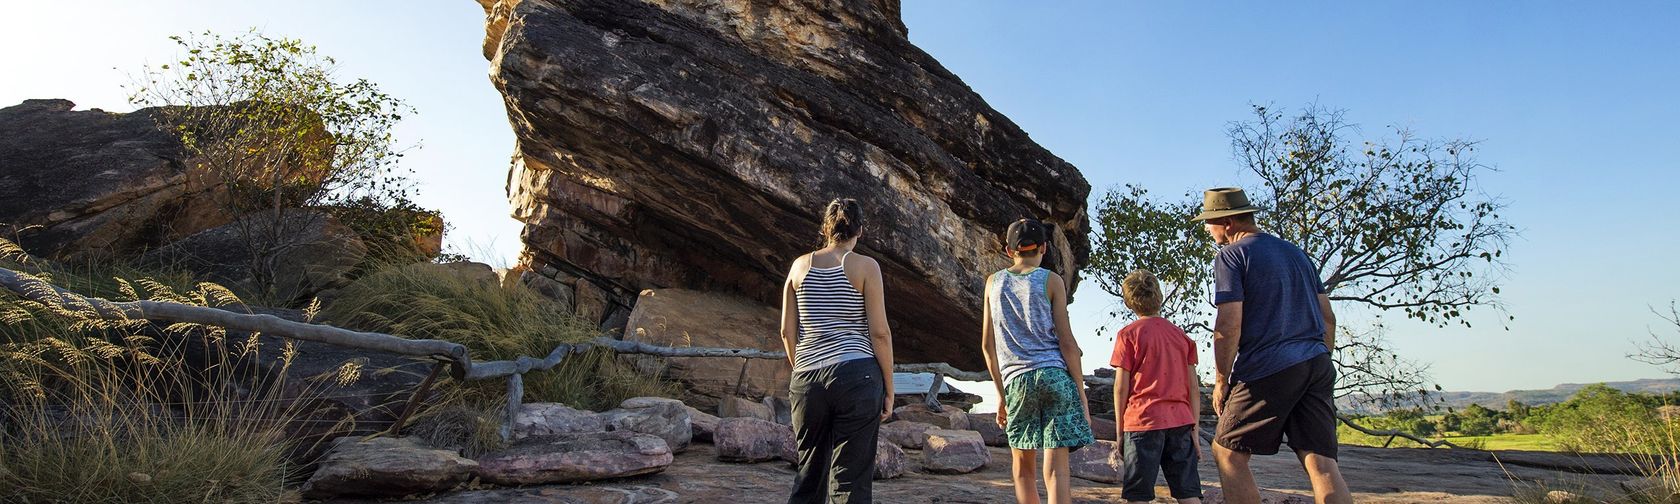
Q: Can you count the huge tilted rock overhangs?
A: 1